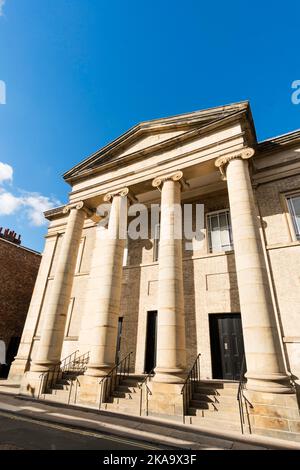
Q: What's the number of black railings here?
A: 6